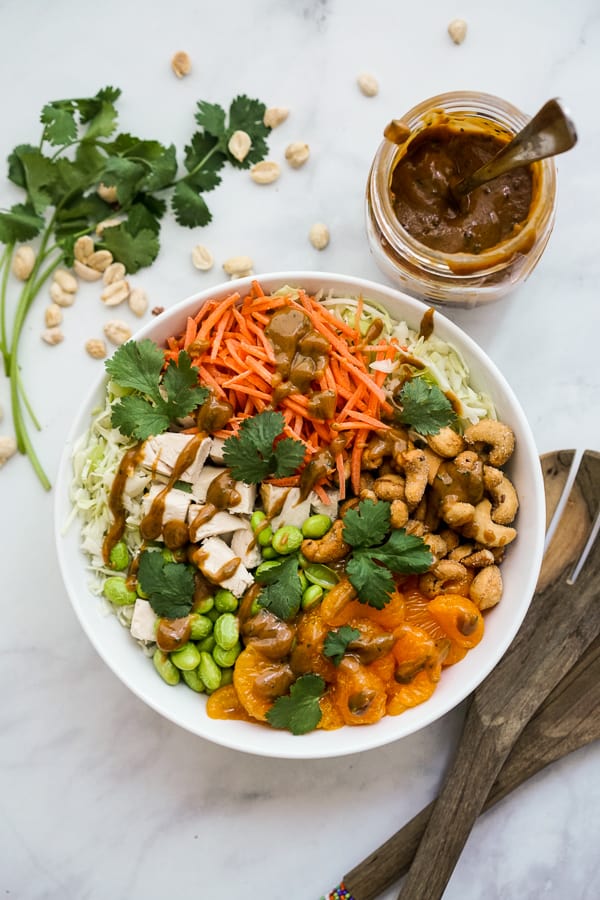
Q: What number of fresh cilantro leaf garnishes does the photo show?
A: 8